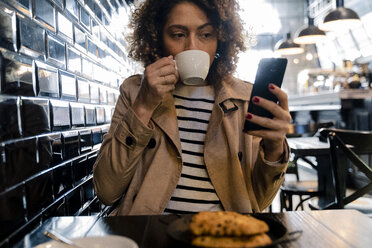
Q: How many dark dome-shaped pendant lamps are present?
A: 3